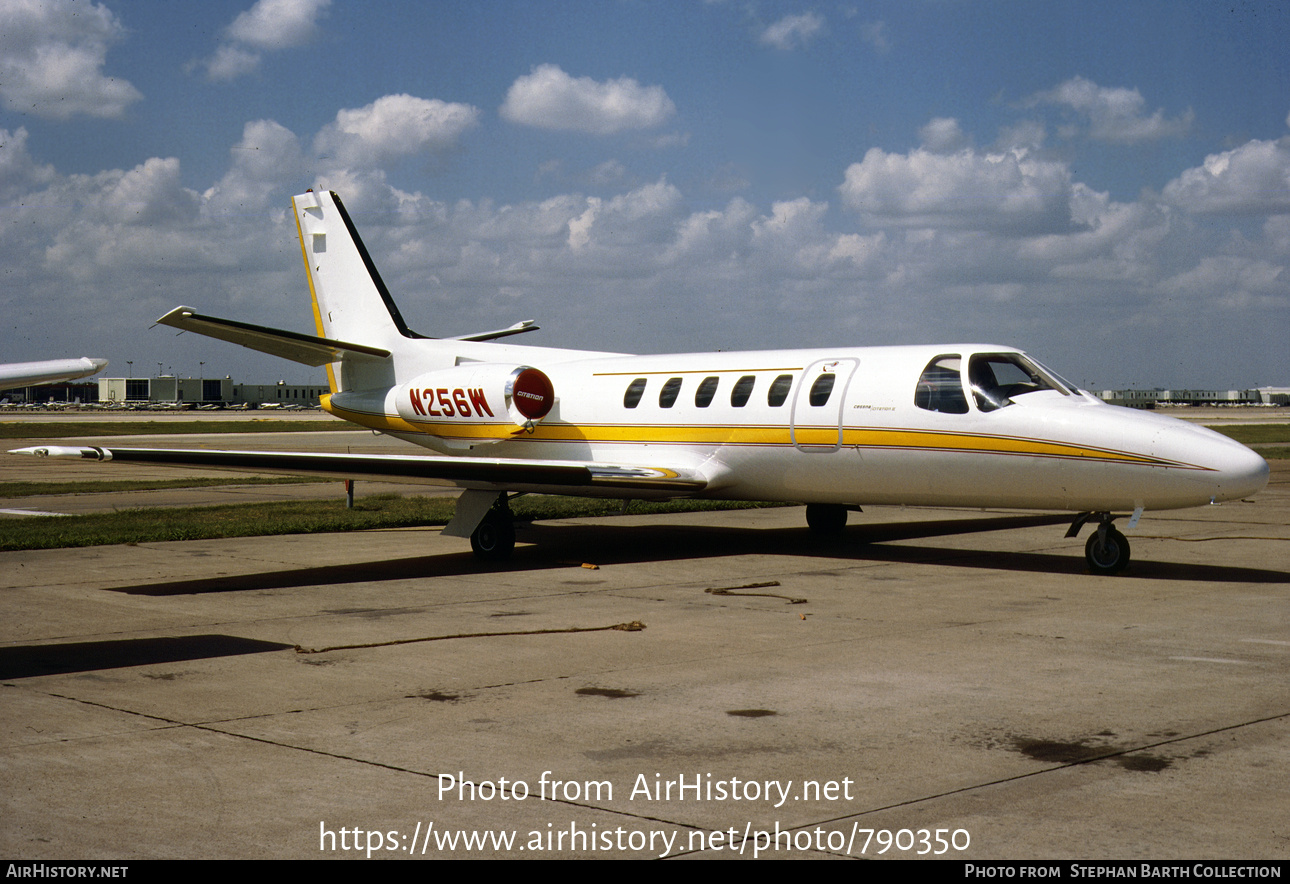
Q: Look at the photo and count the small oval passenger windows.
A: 6